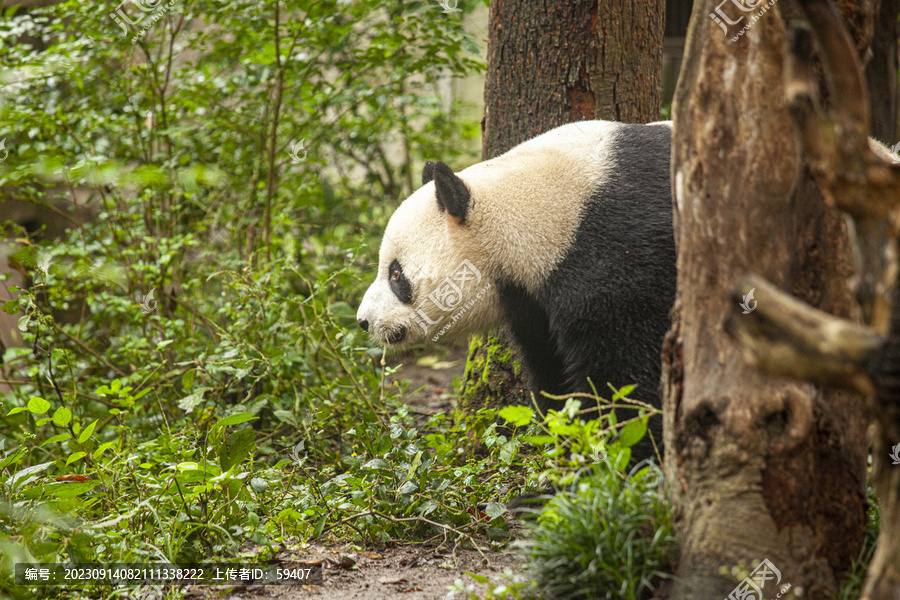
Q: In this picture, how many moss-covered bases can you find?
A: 1